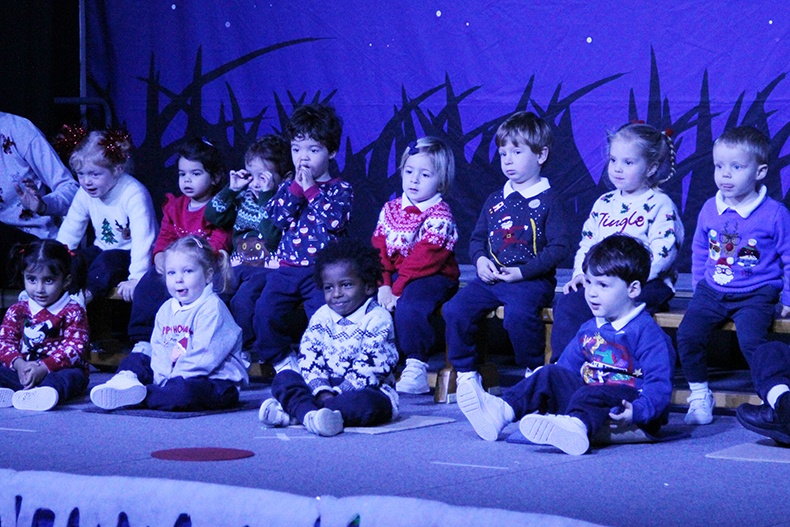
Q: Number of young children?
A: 12